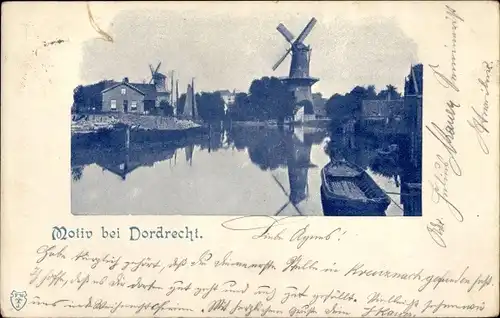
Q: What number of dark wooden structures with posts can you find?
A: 1